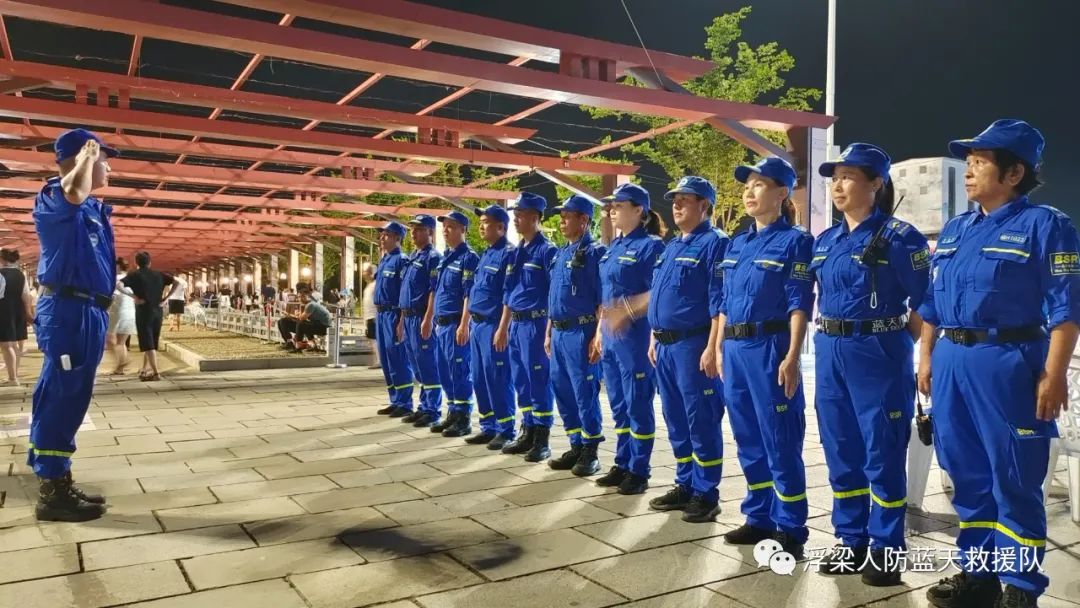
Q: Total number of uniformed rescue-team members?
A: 12